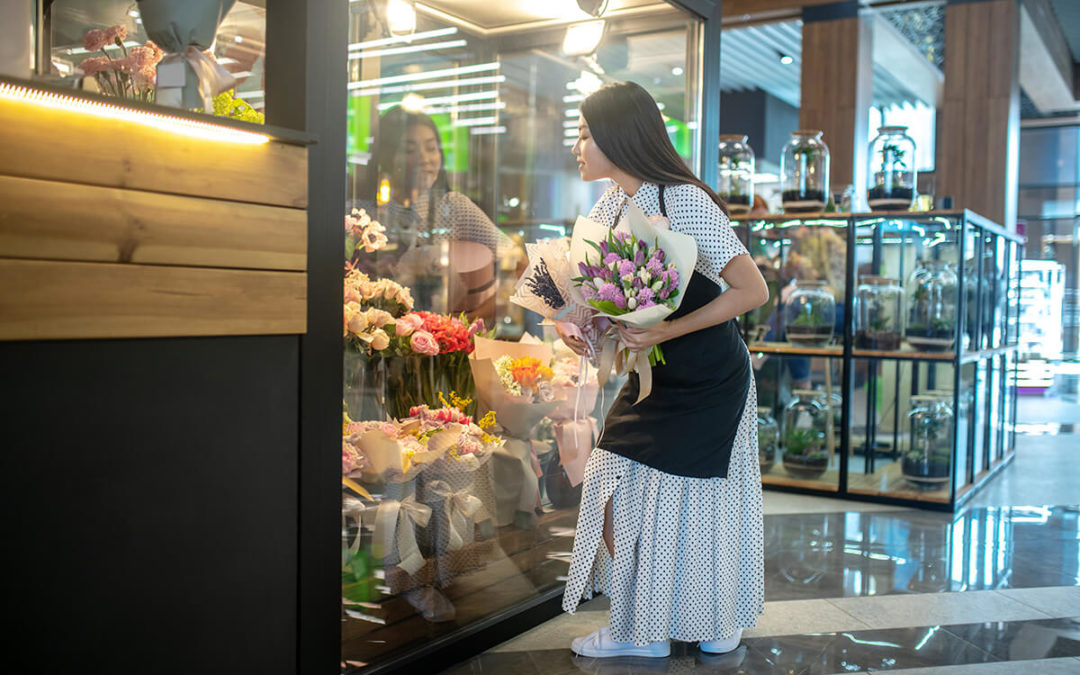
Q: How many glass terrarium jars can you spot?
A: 9